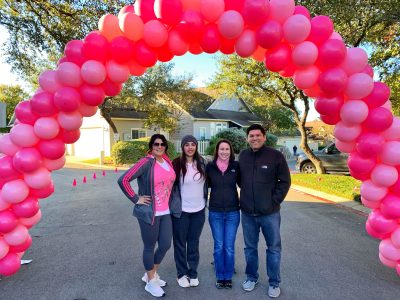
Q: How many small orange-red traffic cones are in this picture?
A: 5